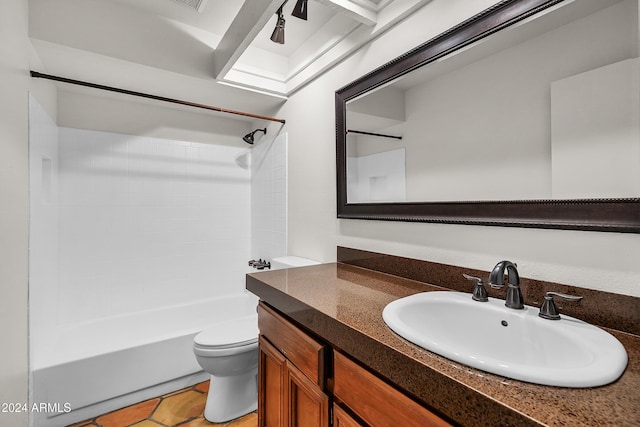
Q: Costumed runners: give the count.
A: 0